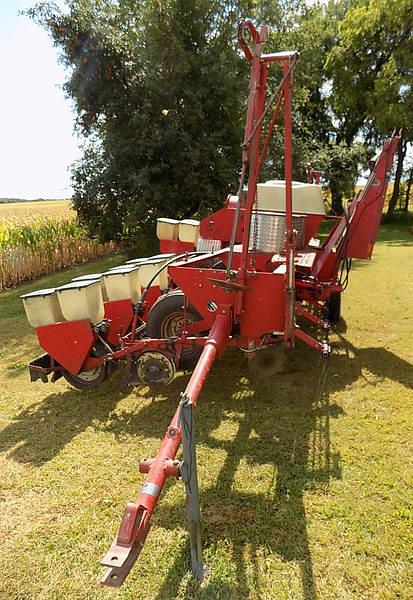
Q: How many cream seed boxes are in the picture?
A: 10